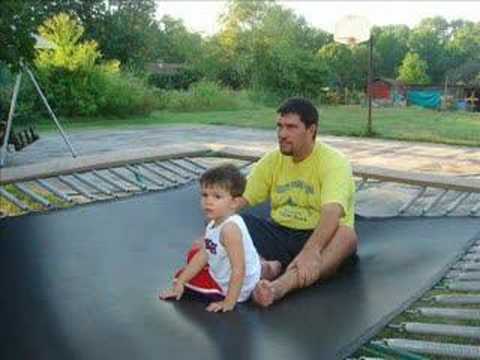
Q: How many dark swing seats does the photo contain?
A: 1